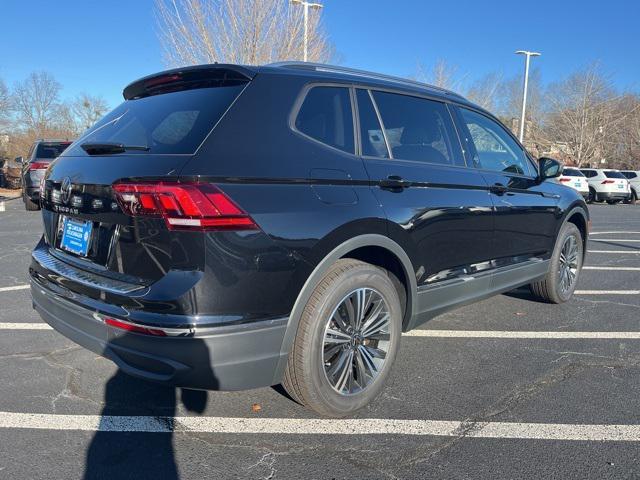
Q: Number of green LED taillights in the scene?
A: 0